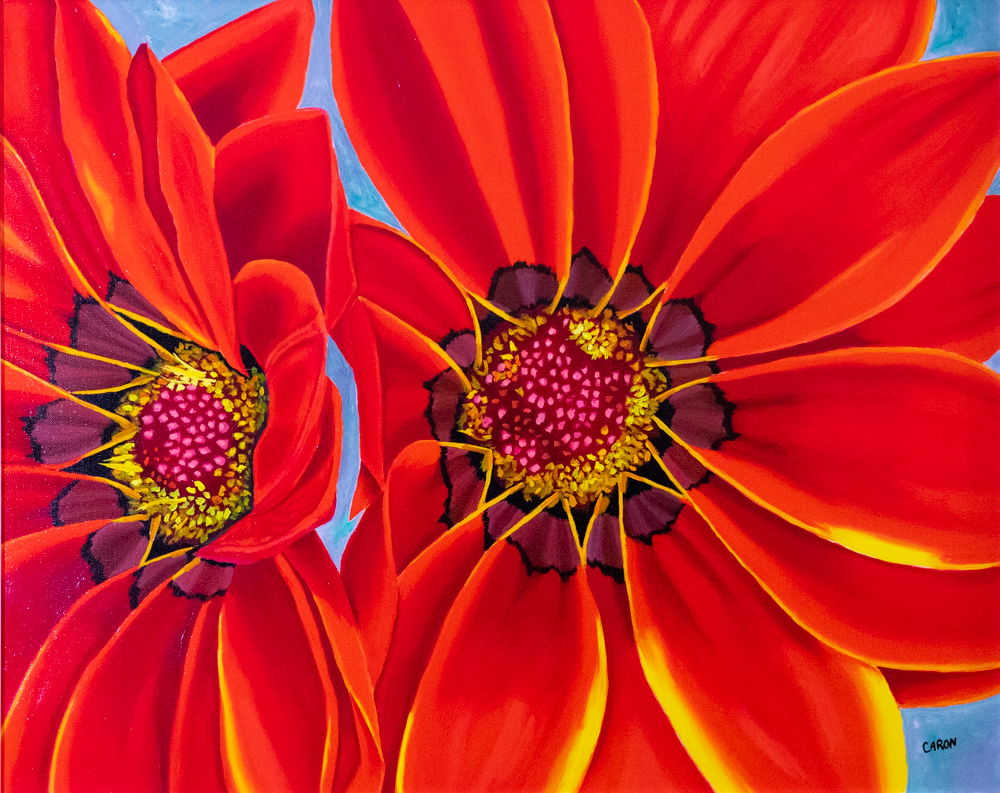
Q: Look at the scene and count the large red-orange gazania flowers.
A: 2